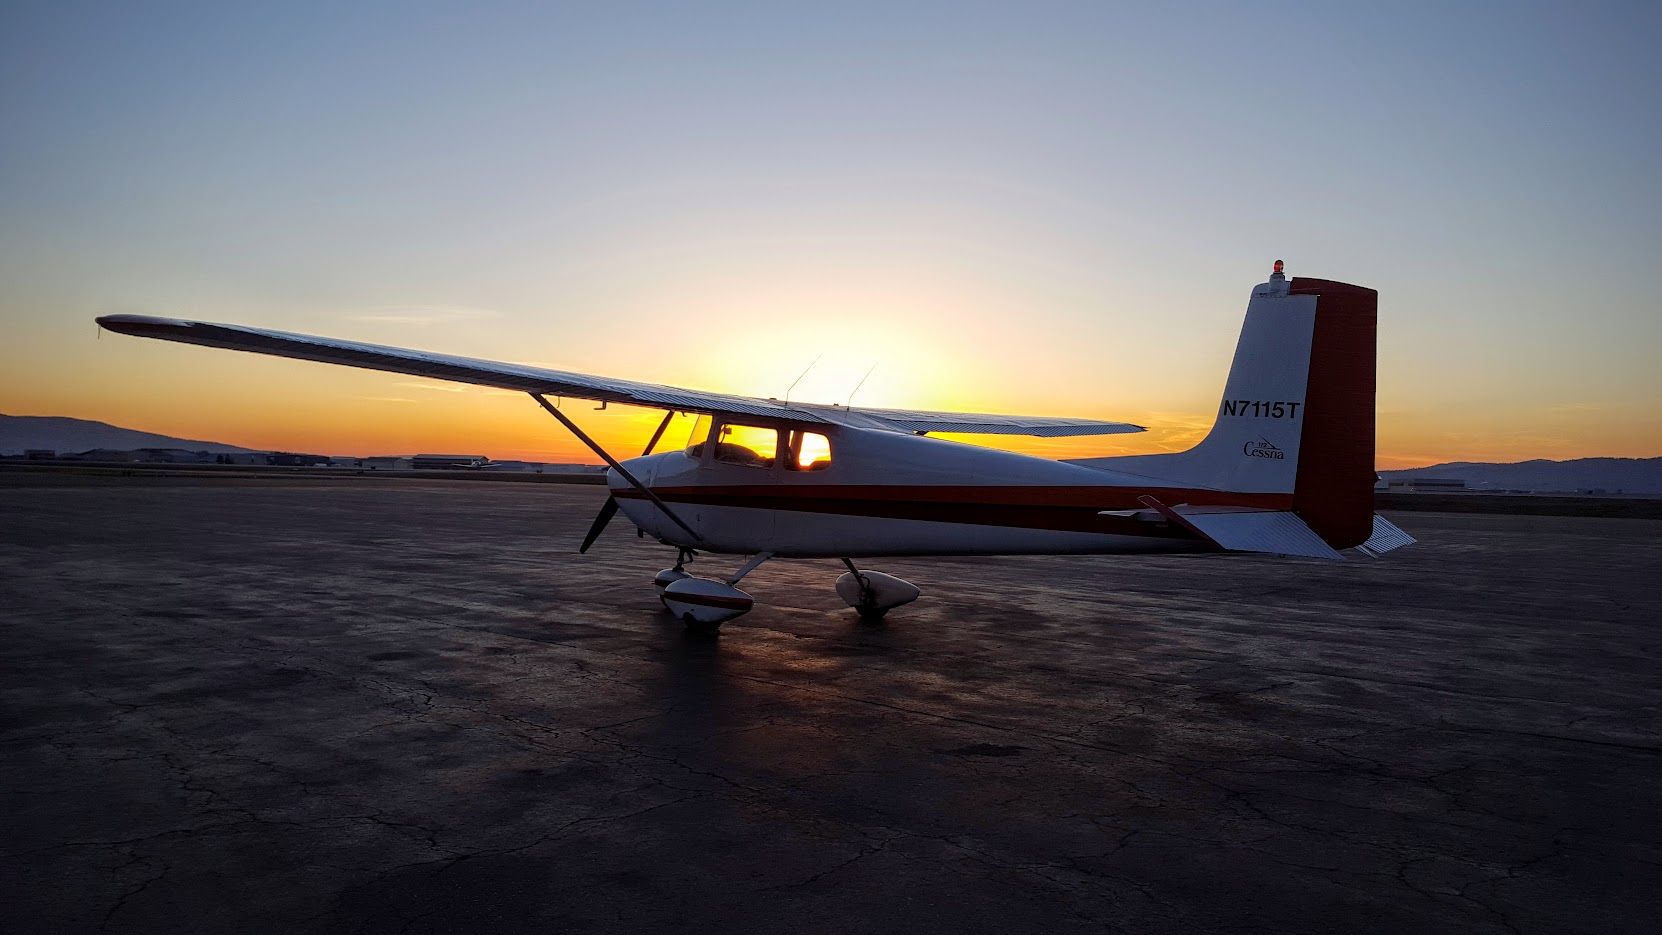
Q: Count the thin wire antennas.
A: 2